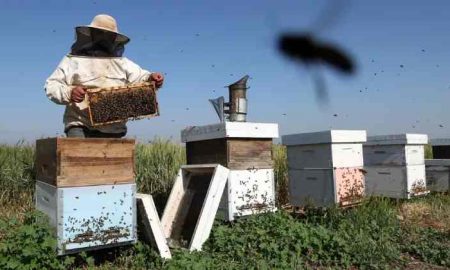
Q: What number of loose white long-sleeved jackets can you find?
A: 1